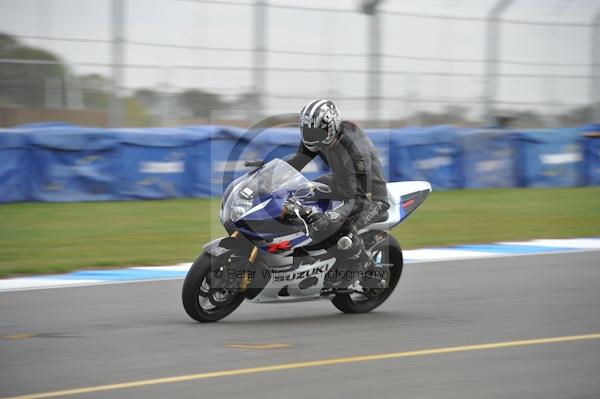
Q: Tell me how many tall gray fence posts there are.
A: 5